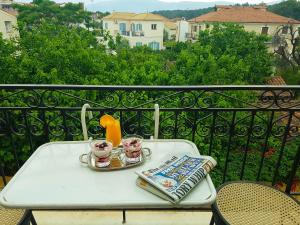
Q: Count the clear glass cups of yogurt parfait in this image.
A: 2